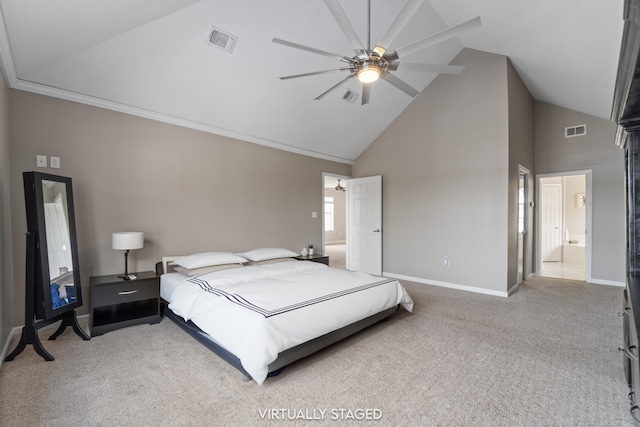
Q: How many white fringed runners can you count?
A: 0